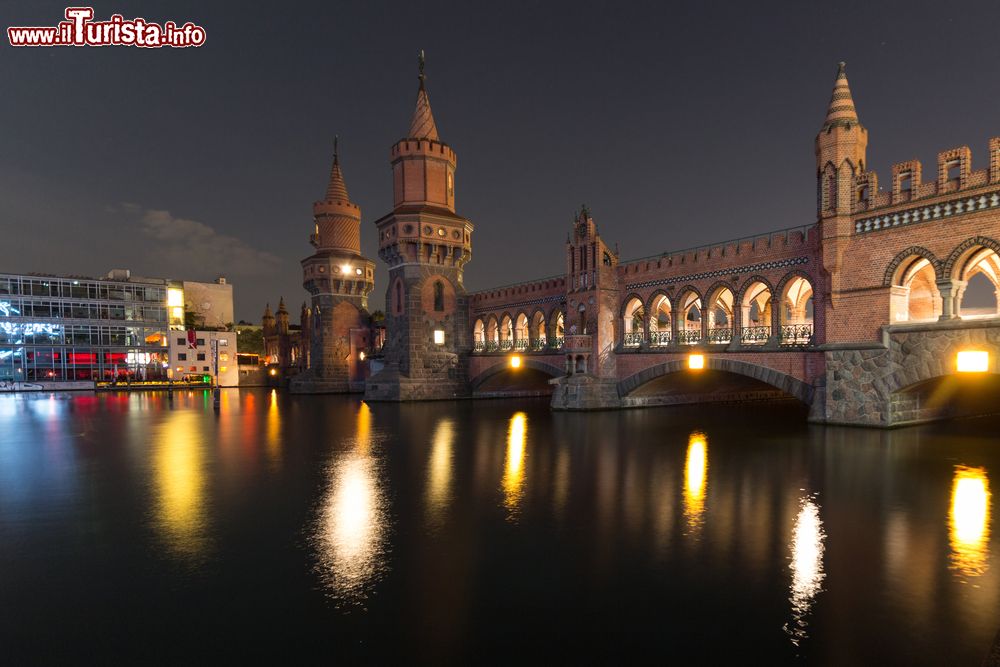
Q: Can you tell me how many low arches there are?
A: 3